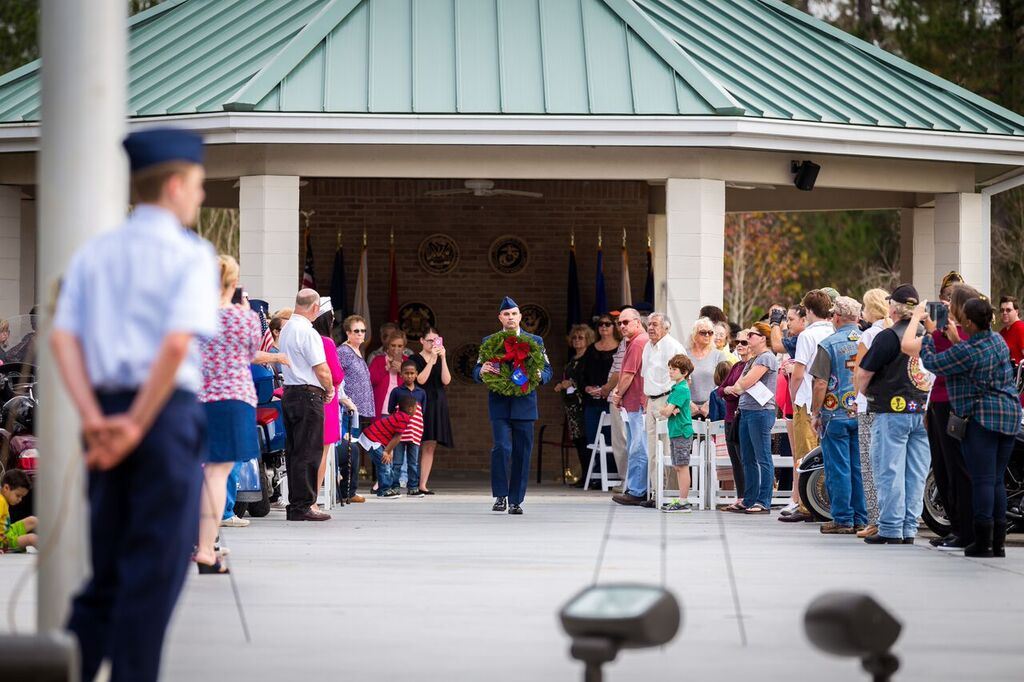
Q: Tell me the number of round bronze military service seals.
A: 5